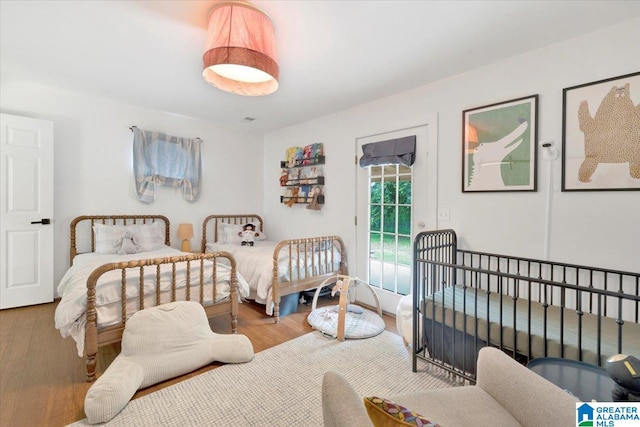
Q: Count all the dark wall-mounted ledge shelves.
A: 3